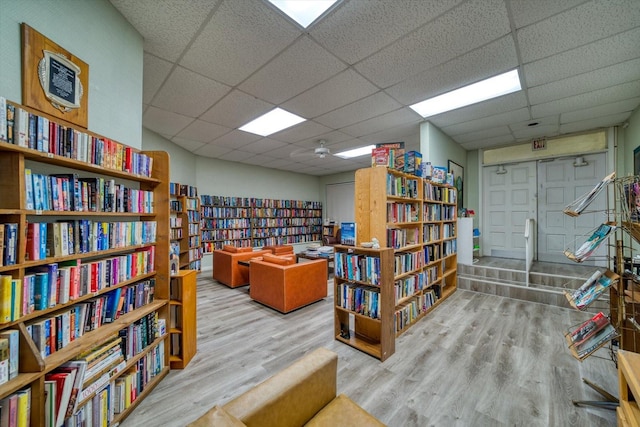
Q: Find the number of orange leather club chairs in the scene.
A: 3